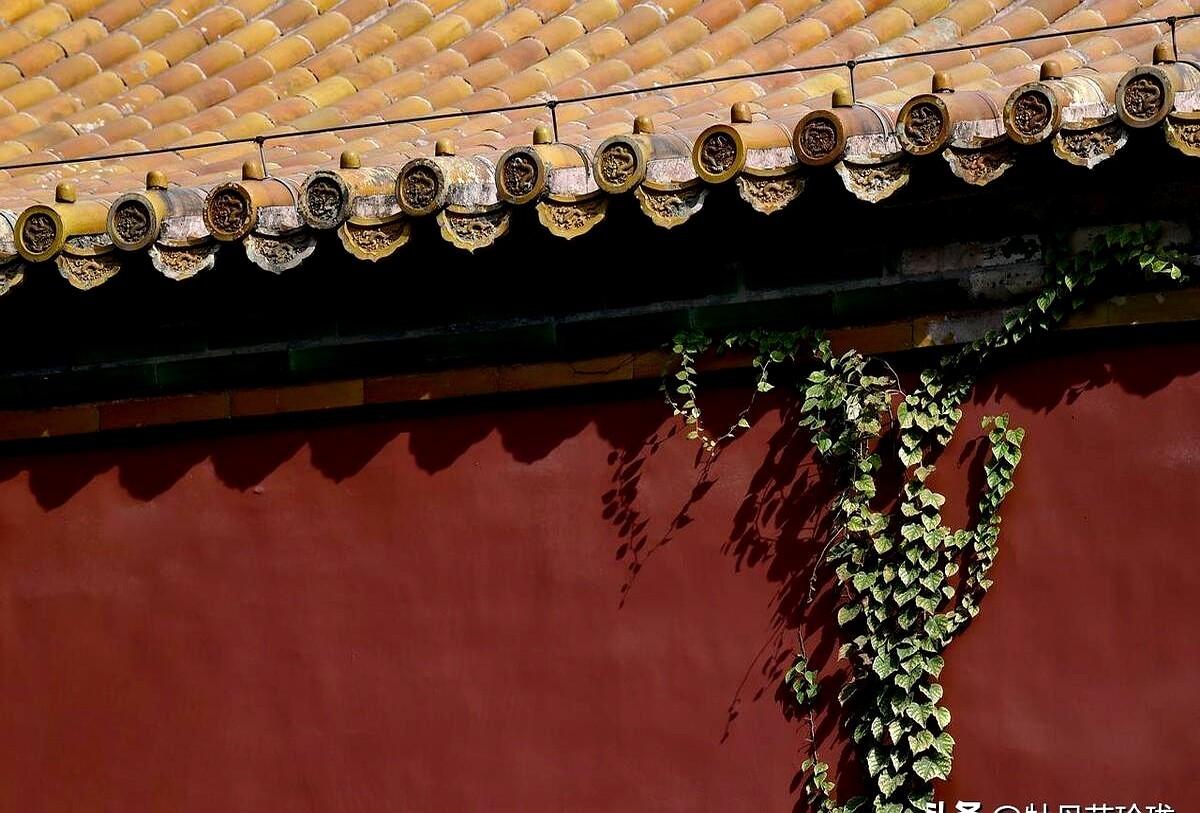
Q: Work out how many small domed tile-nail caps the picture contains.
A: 12